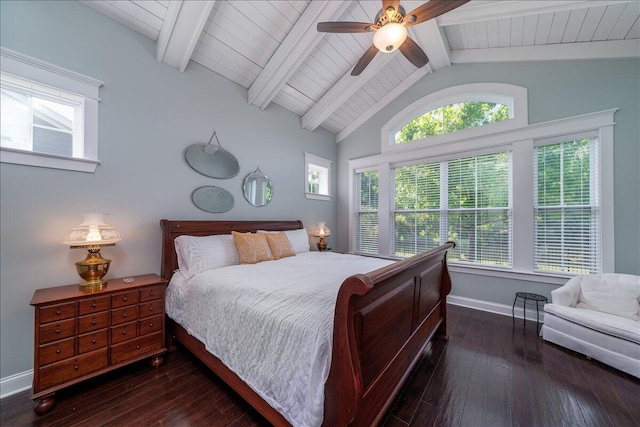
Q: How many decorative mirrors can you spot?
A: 3